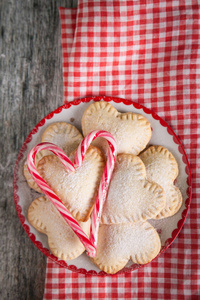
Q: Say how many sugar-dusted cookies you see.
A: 7